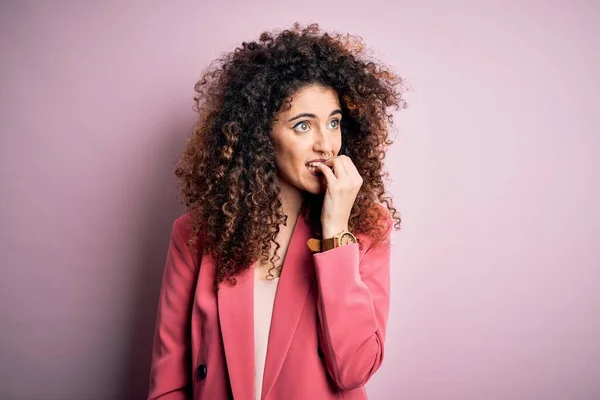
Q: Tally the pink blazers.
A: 1